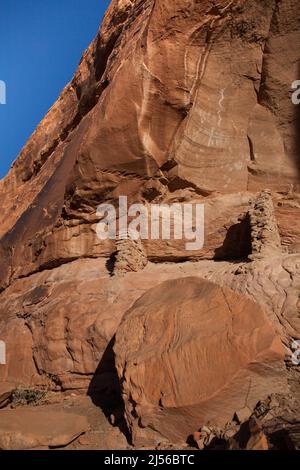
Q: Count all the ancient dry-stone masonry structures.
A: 2